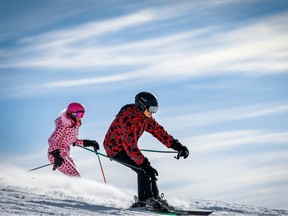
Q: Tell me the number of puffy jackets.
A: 2